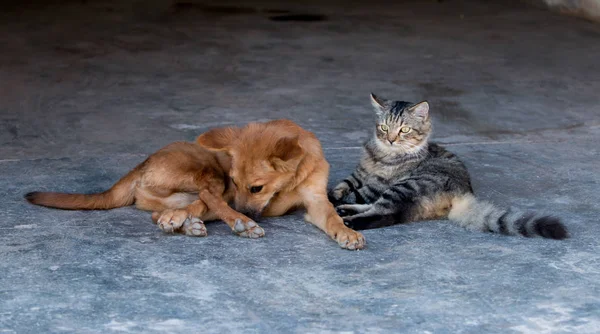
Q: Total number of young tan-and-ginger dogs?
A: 1